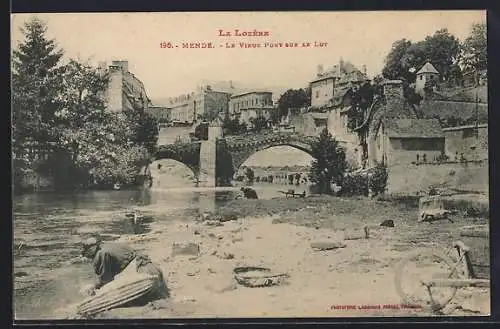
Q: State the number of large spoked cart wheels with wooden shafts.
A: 1